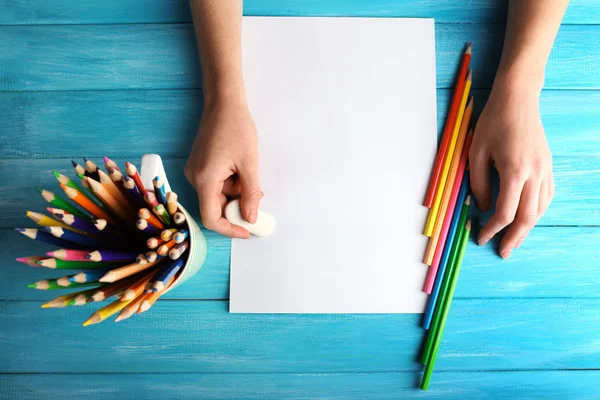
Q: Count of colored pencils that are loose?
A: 7